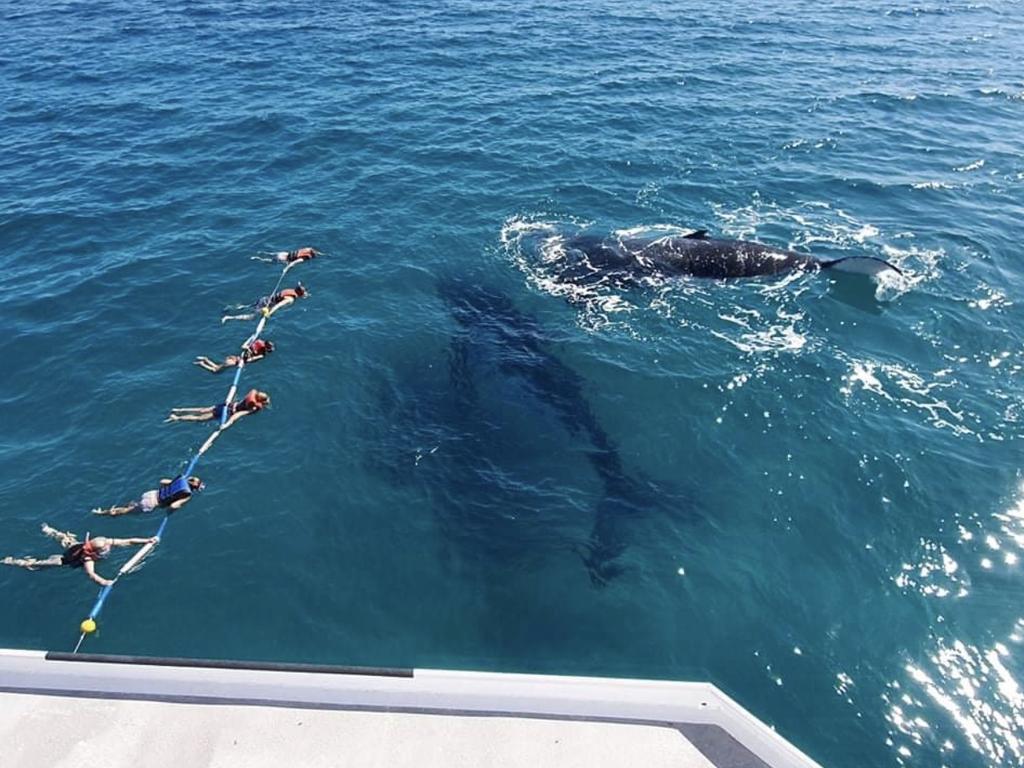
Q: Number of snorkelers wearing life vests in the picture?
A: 6